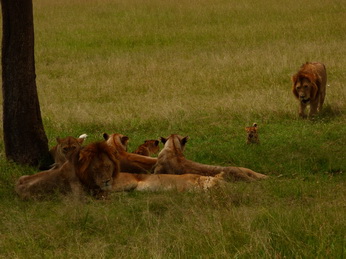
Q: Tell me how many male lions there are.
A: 2